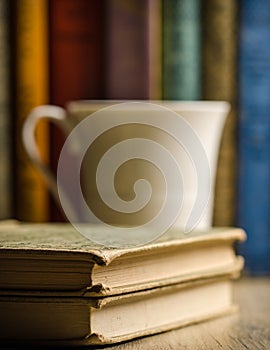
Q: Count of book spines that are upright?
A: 7